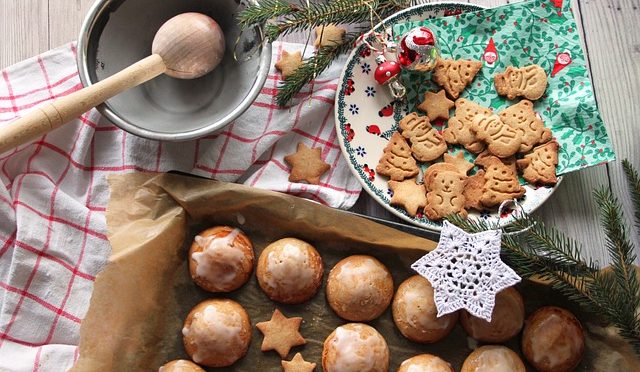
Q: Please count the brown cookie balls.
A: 11